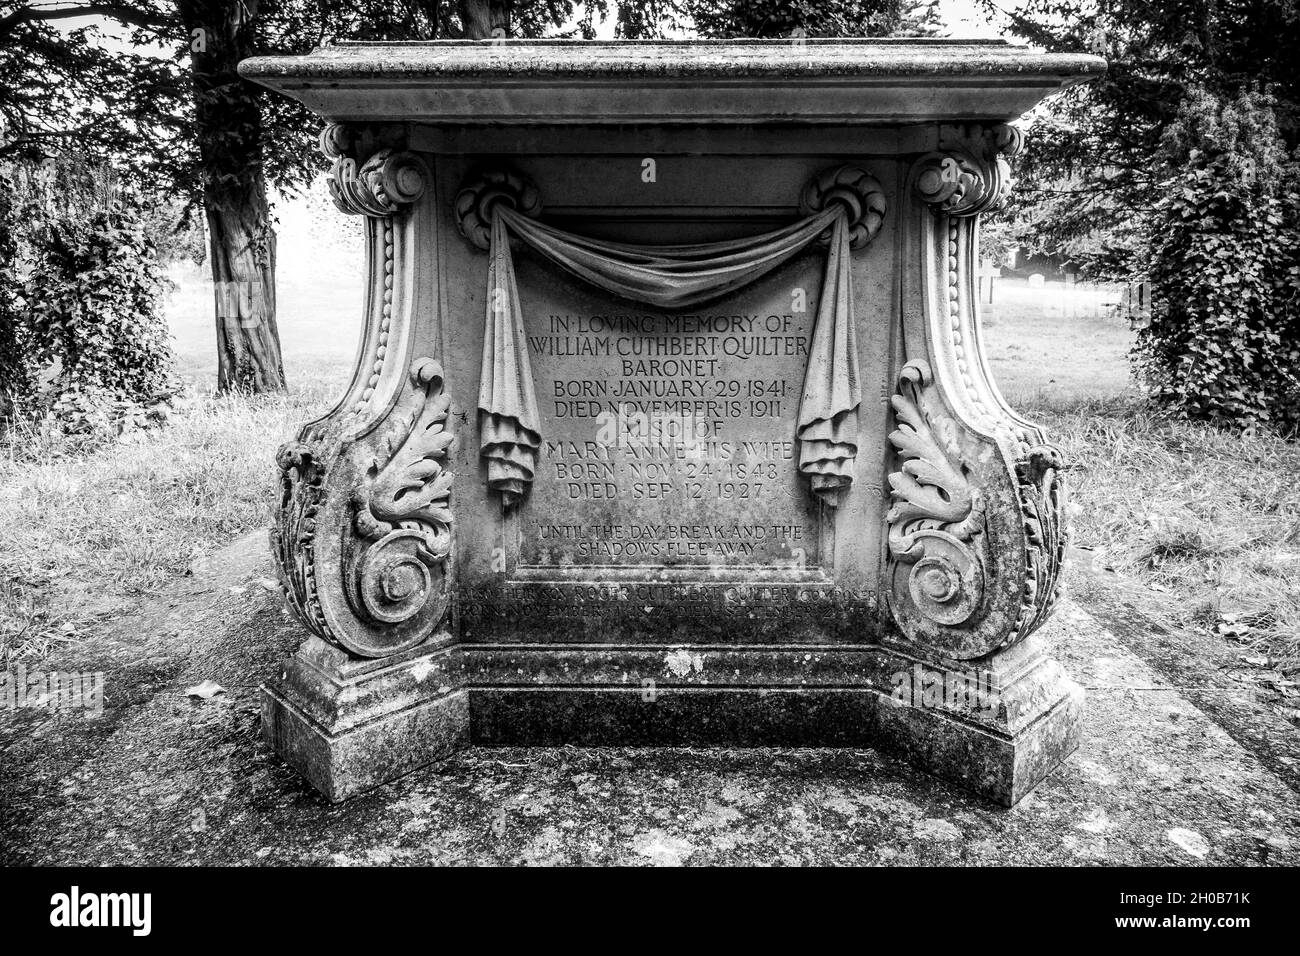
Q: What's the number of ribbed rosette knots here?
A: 2